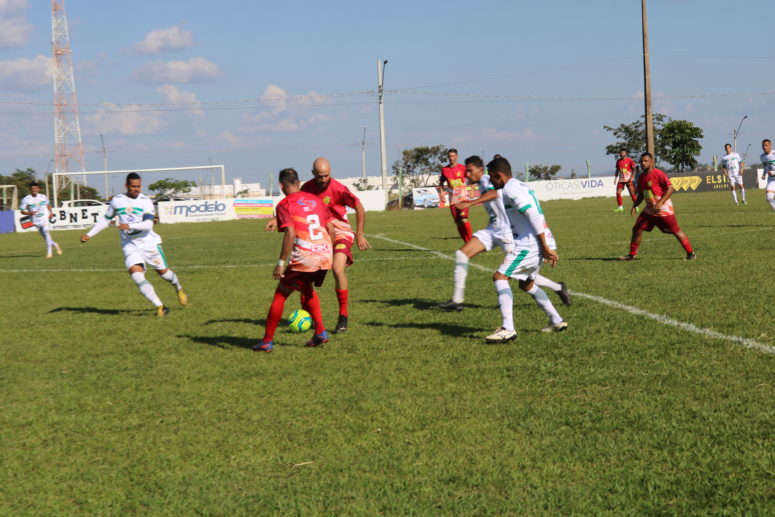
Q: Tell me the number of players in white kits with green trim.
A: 6